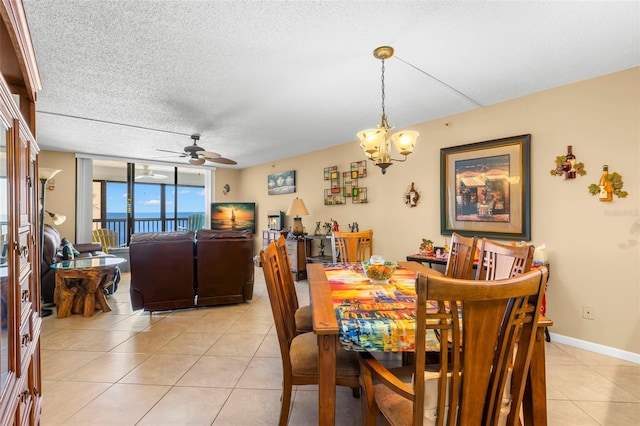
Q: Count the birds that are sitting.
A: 3